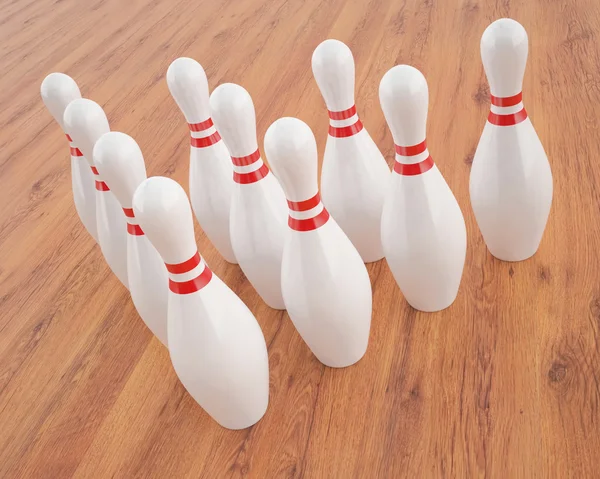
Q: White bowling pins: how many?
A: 10